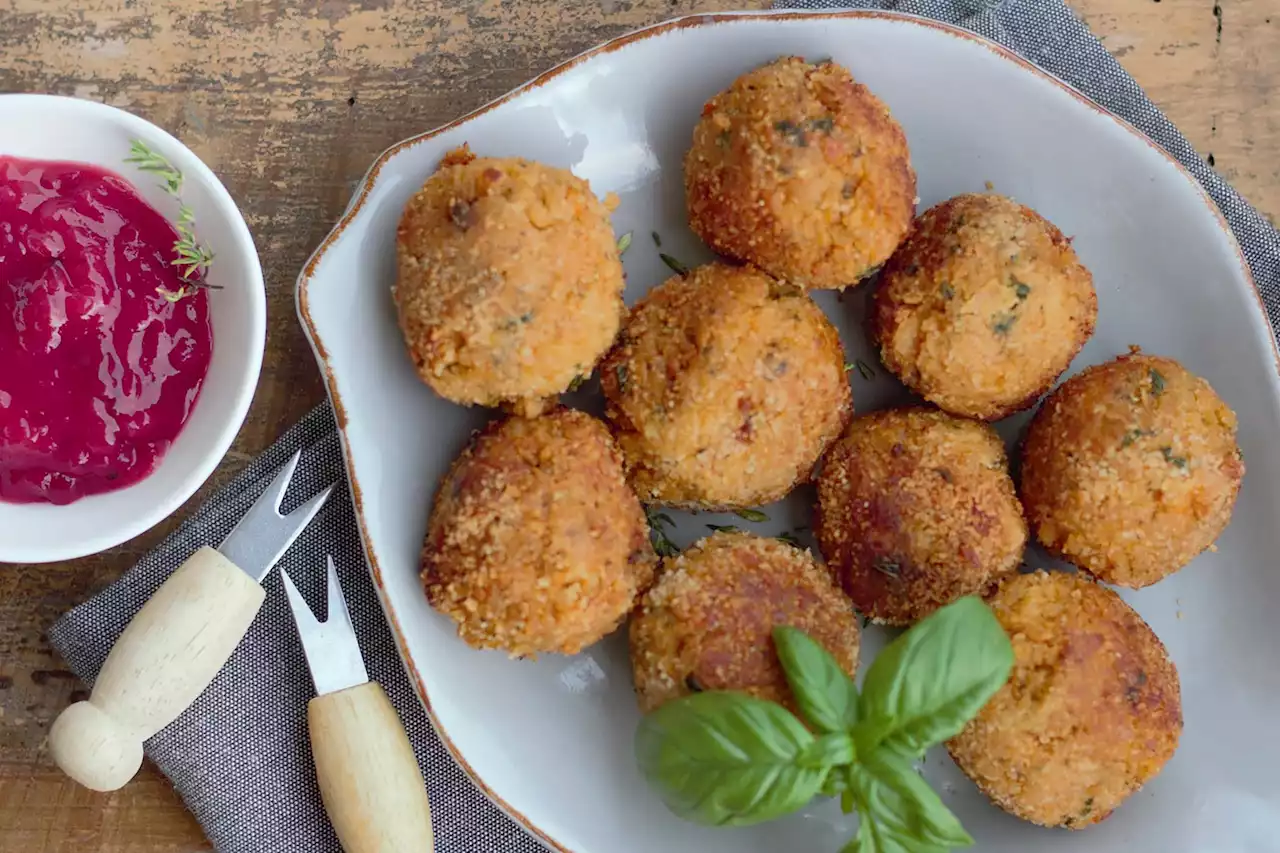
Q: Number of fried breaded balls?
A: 9